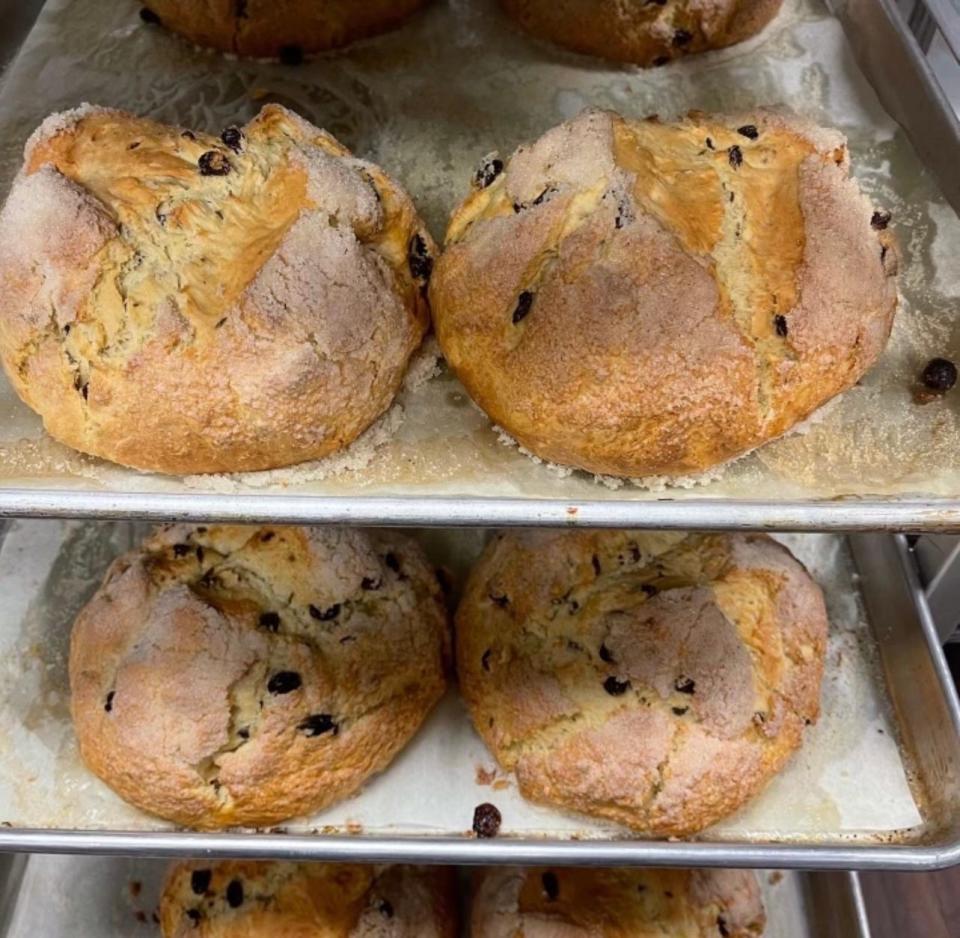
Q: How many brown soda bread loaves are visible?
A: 8